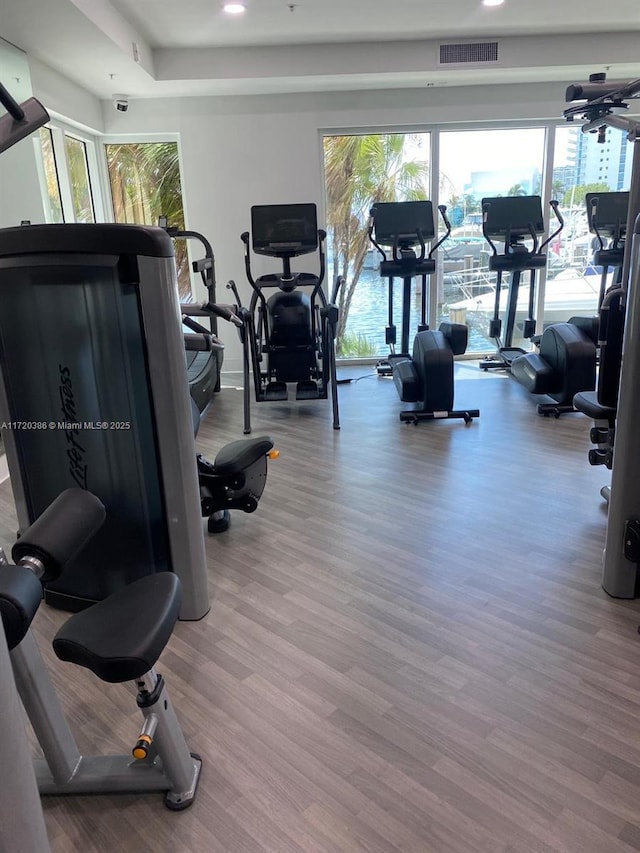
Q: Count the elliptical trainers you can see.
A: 4